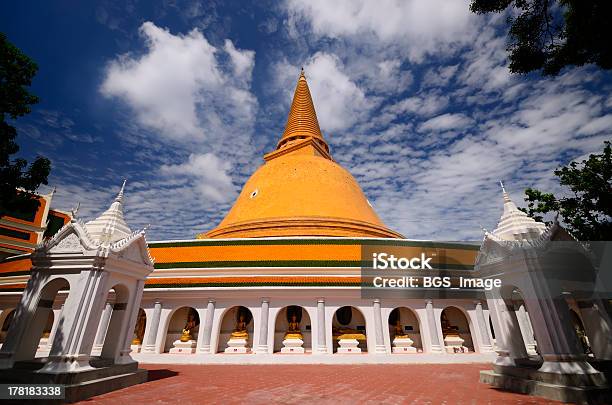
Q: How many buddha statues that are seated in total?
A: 5